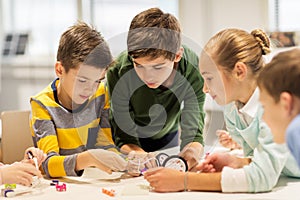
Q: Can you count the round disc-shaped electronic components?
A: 2